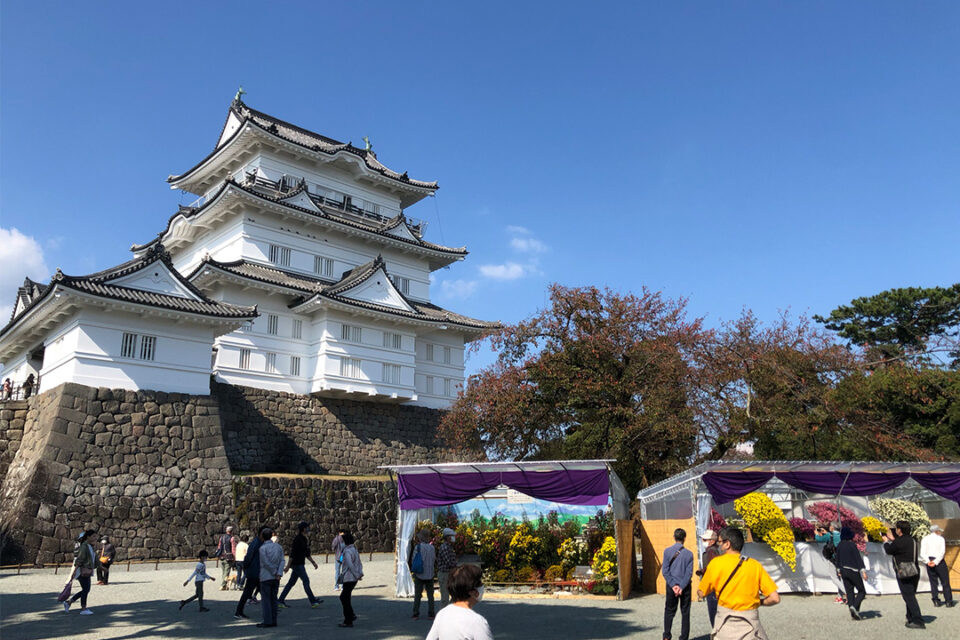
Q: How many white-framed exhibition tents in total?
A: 2